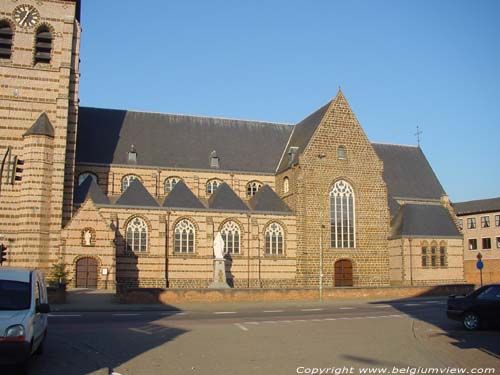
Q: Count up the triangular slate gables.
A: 5